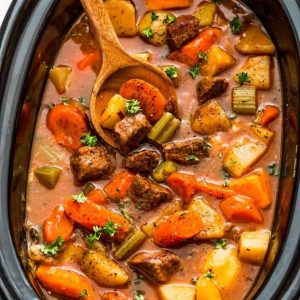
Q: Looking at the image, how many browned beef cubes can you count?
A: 8